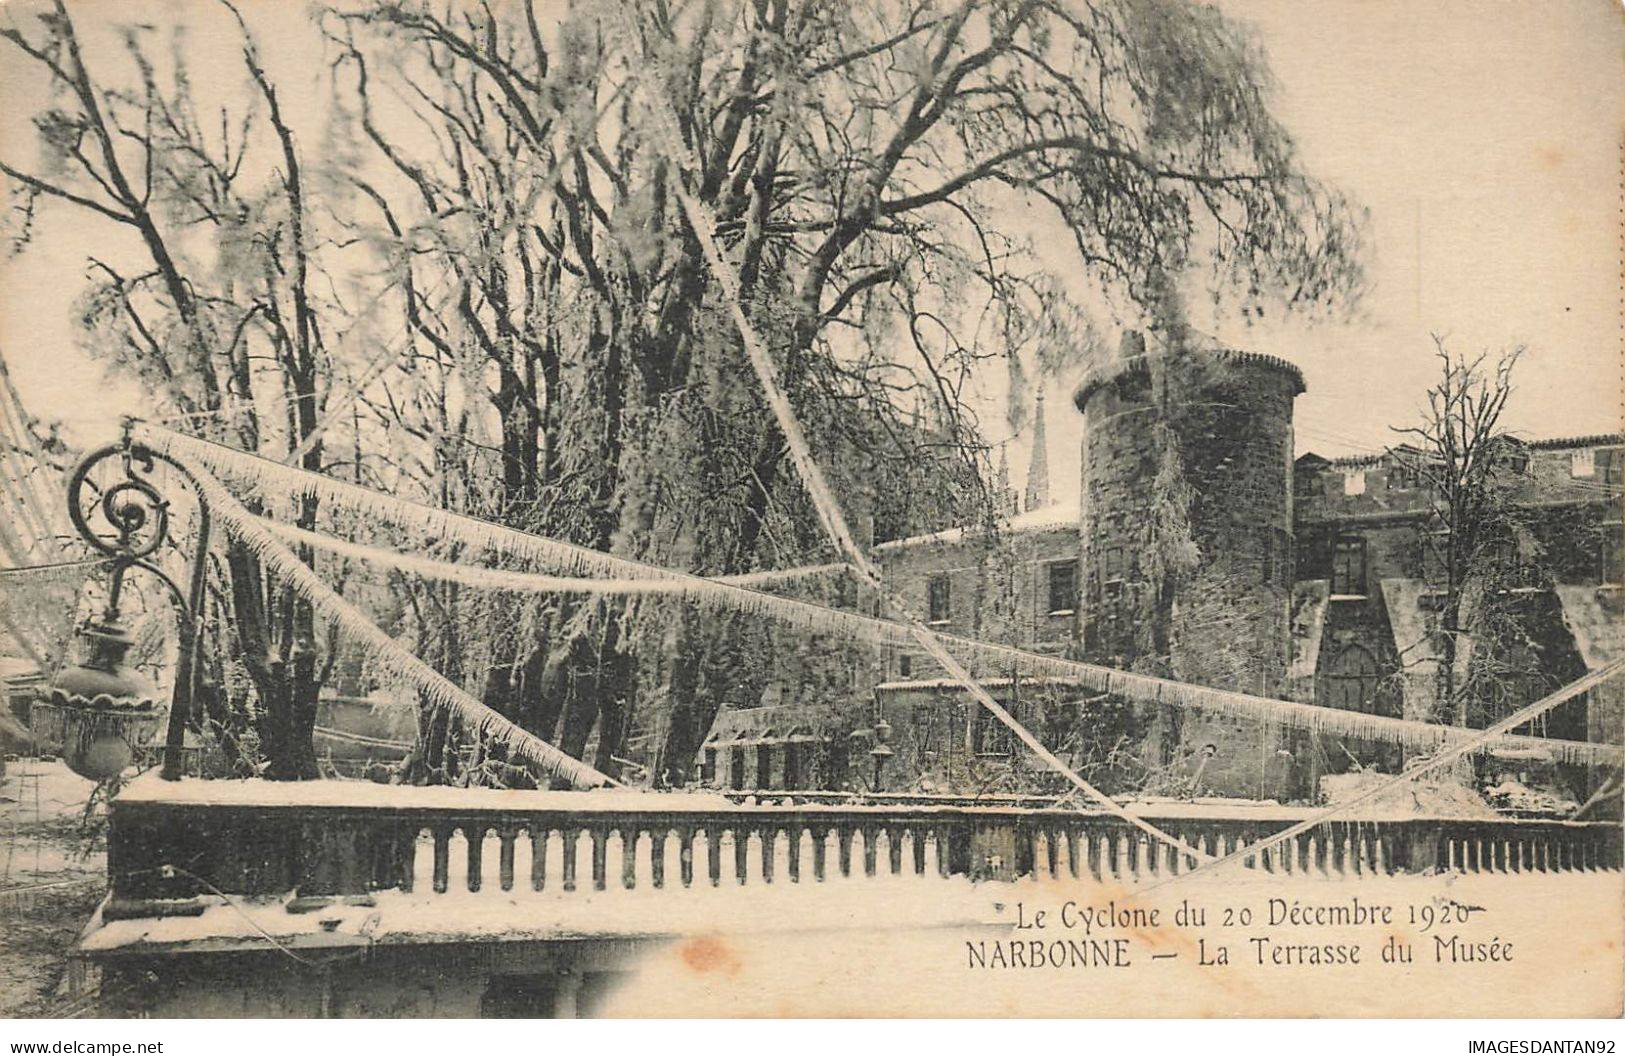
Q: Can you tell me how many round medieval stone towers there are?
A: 1